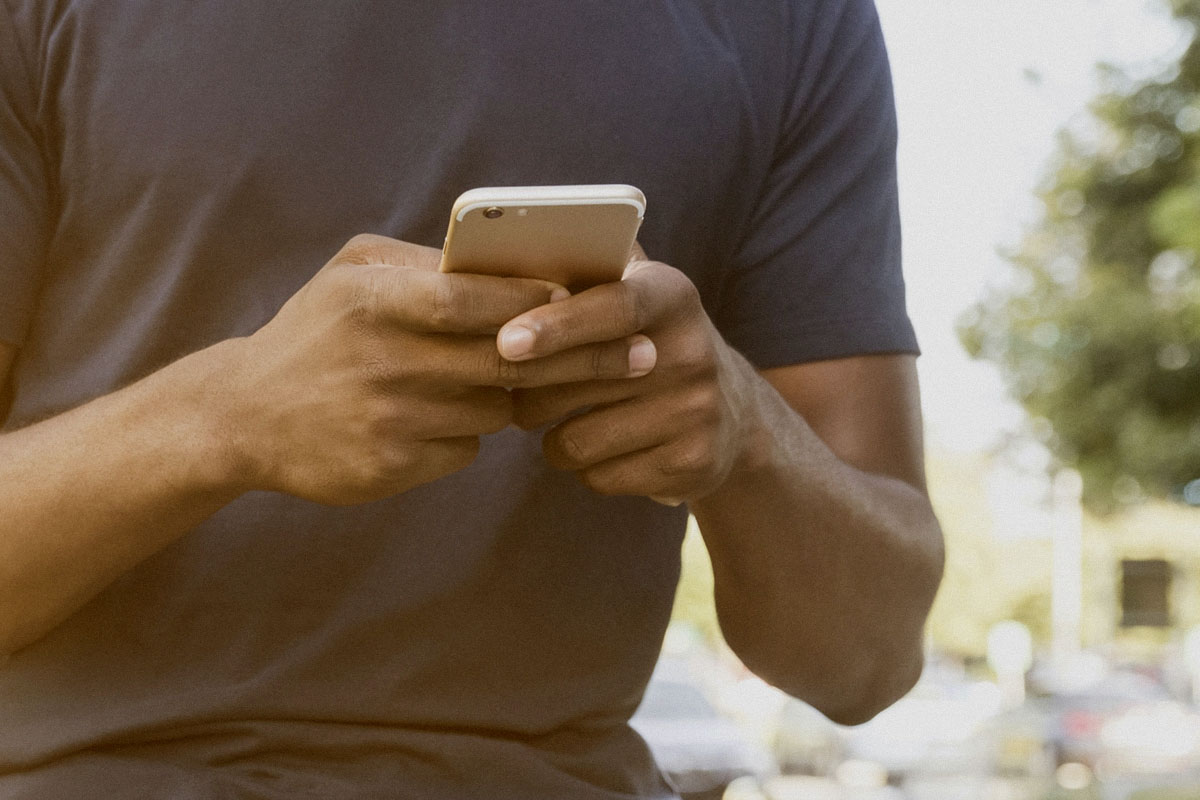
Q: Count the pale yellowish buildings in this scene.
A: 1